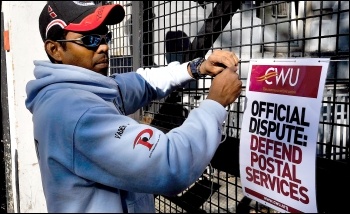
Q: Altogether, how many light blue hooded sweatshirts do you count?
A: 1